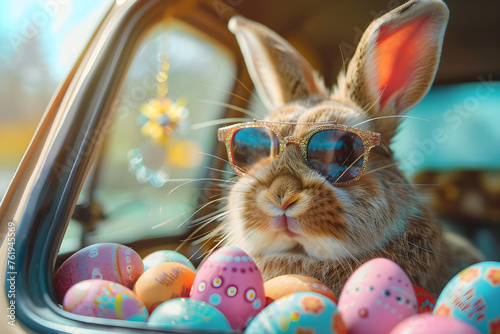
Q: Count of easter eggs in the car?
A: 12